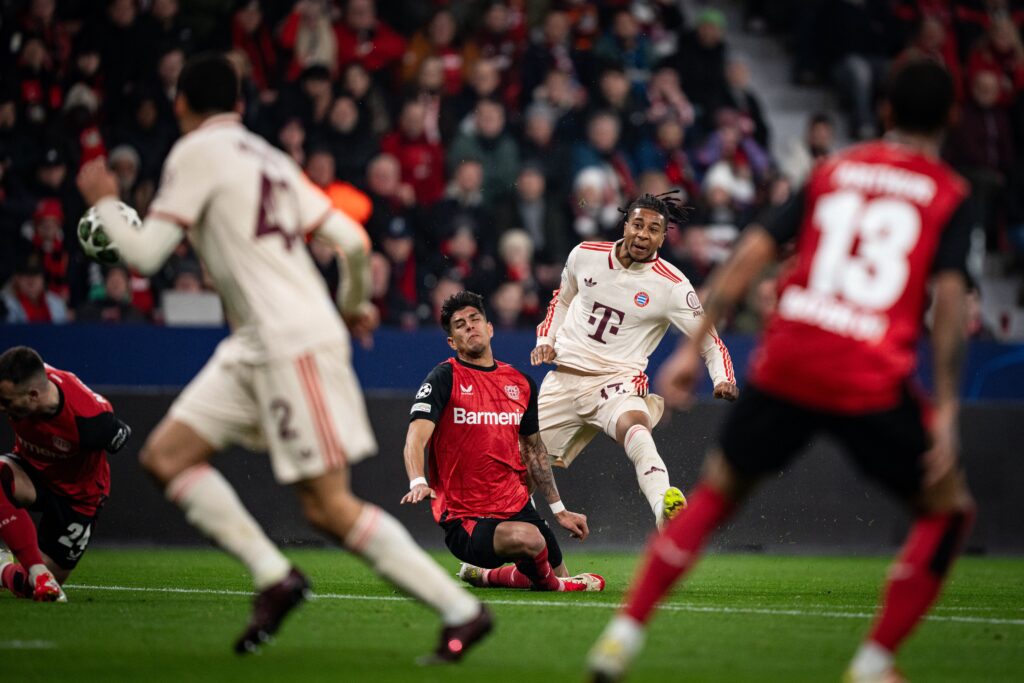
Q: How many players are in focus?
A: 2